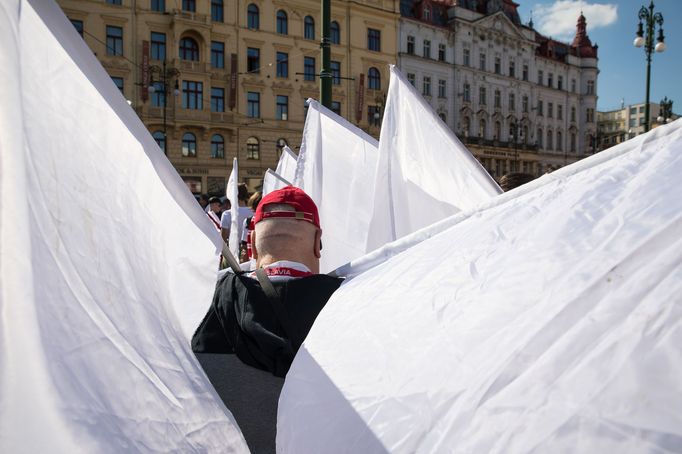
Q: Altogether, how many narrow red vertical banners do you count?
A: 3